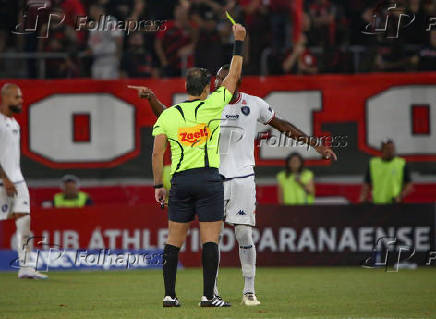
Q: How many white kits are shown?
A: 2